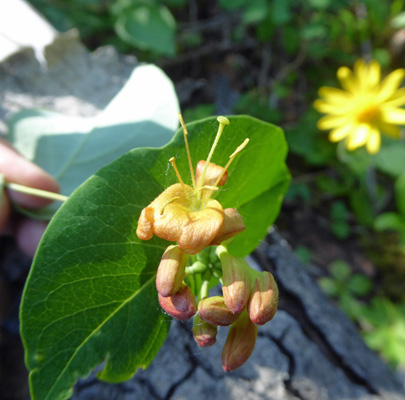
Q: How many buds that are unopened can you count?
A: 7